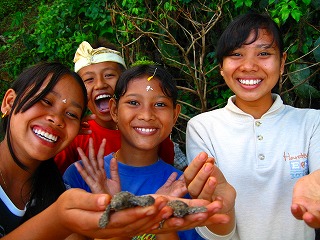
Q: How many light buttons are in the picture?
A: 3